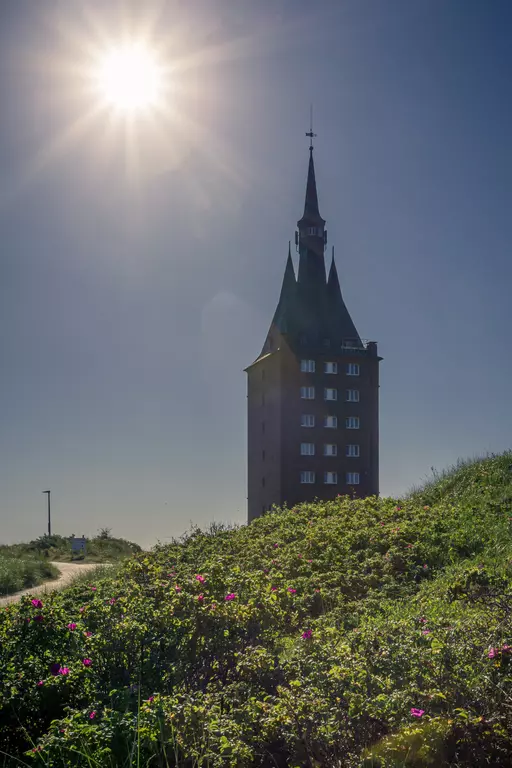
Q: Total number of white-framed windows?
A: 15